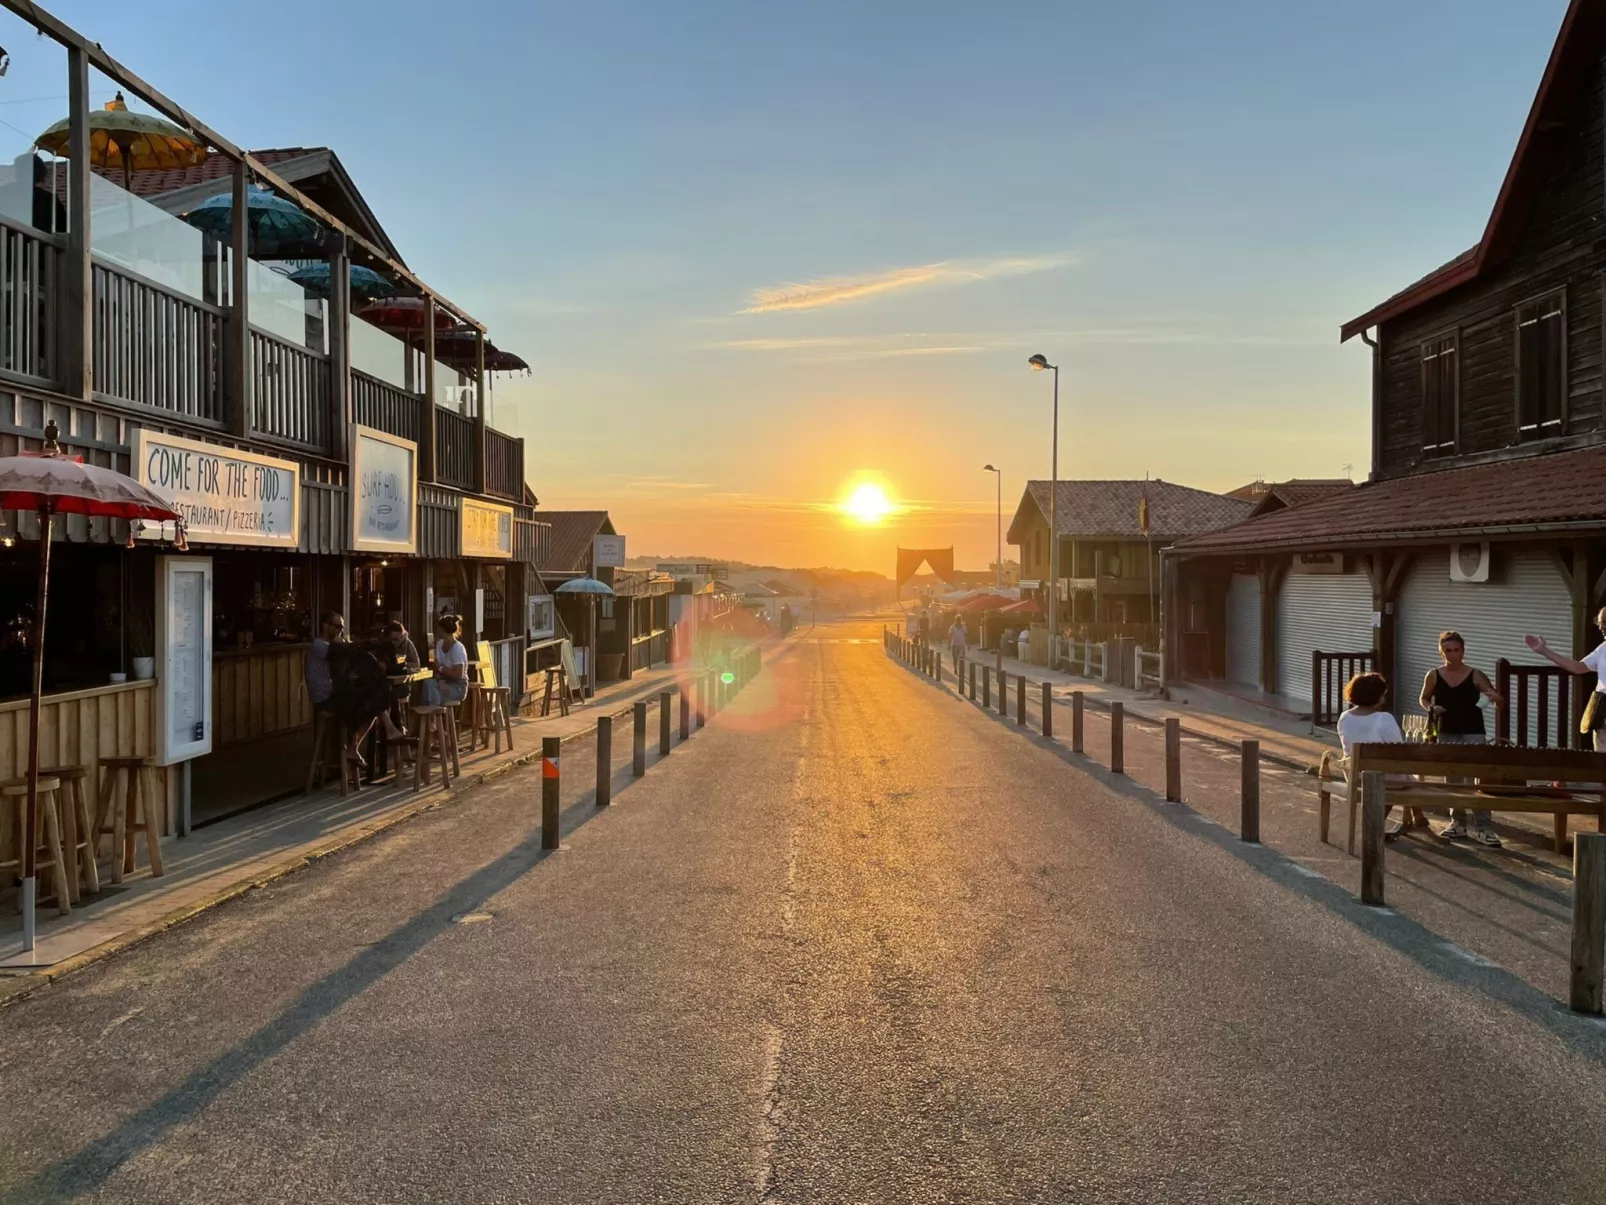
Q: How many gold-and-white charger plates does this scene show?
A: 0